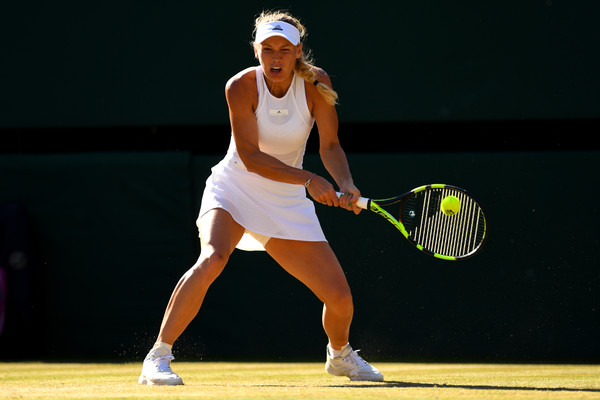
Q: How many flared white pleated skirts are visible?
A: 1